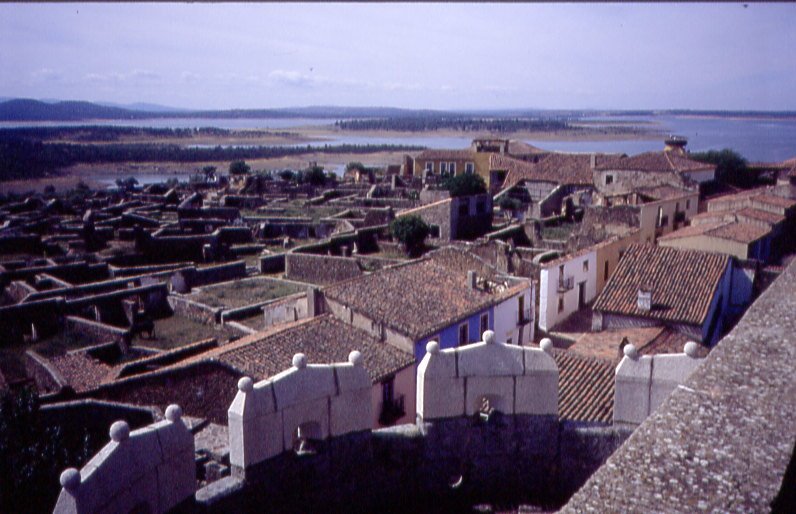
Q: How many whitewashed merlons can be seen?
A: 4